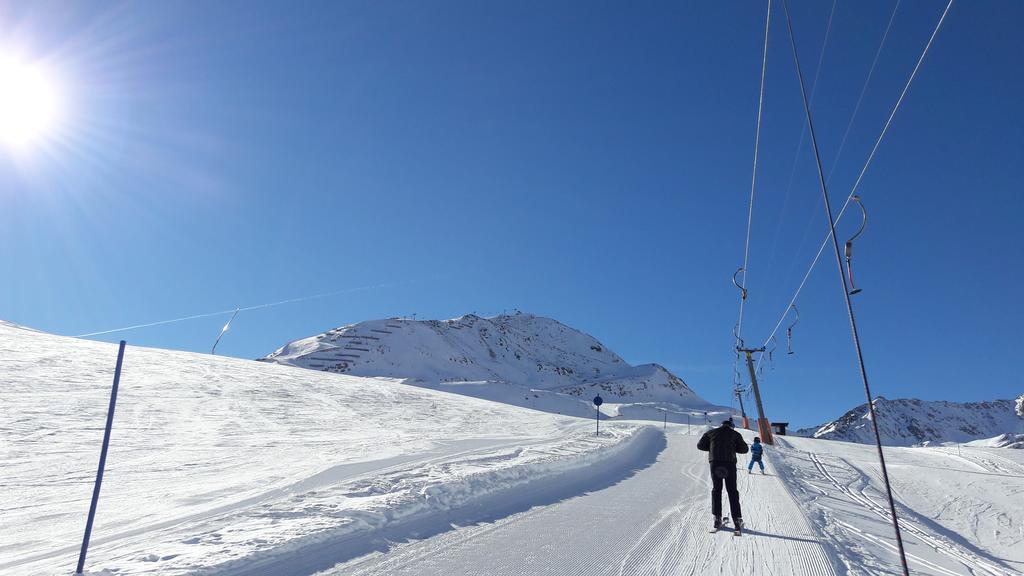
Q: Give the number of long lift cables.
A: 5